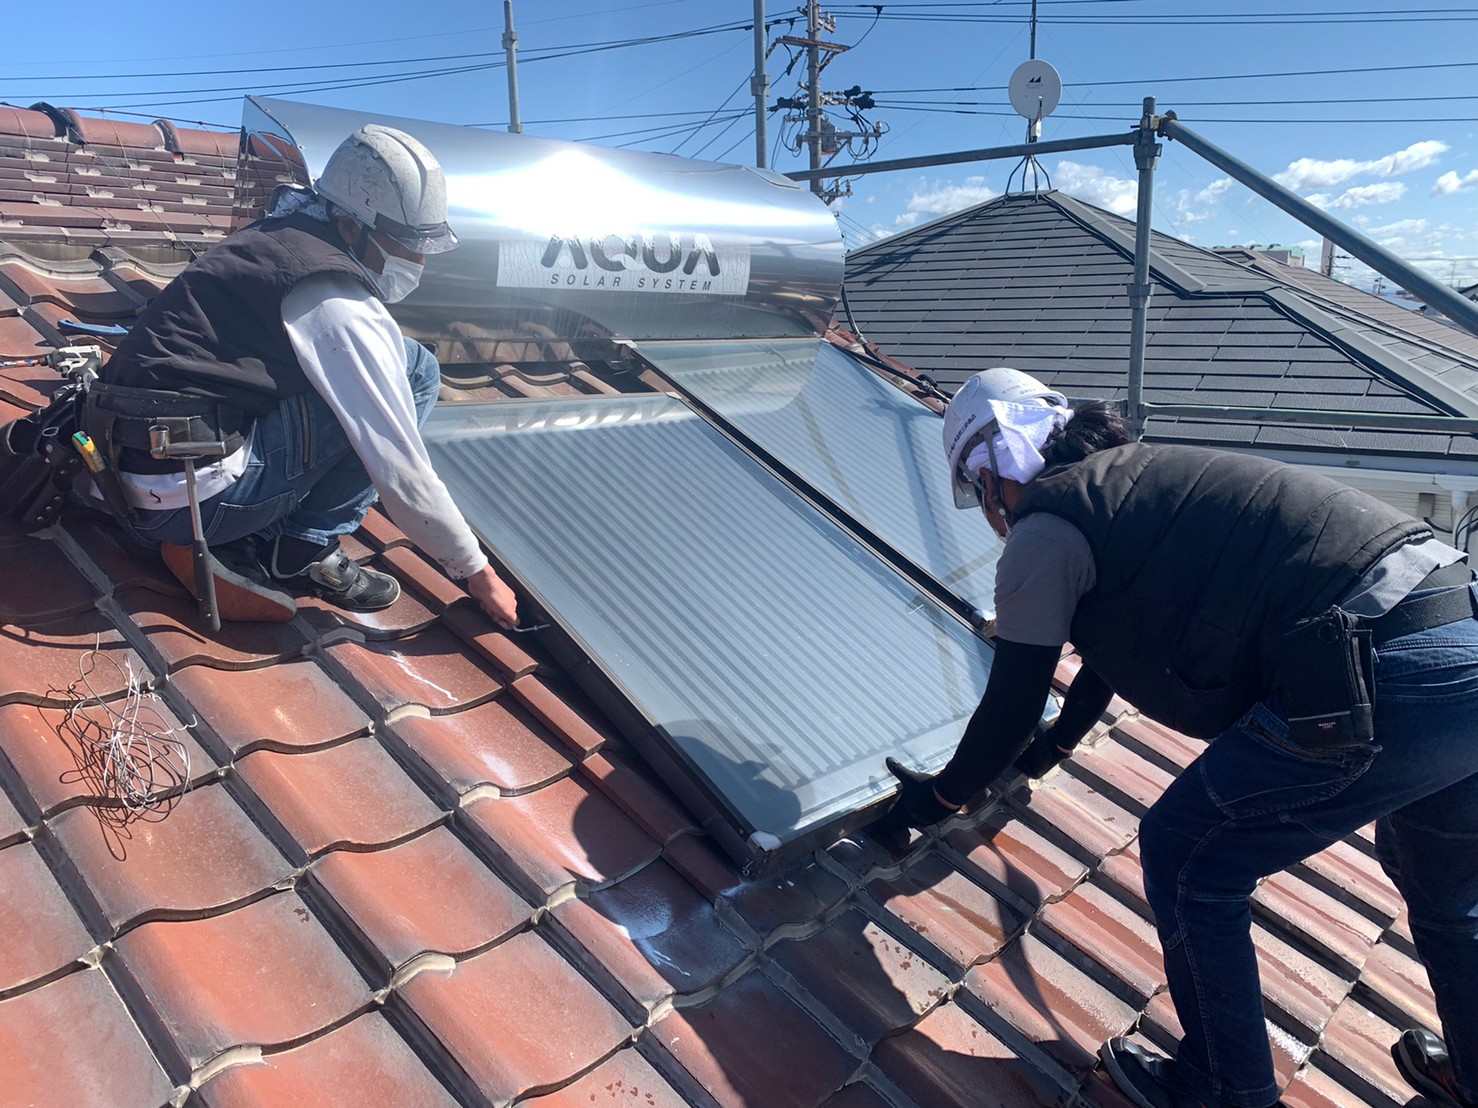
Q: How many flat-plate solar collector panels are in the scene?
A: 2